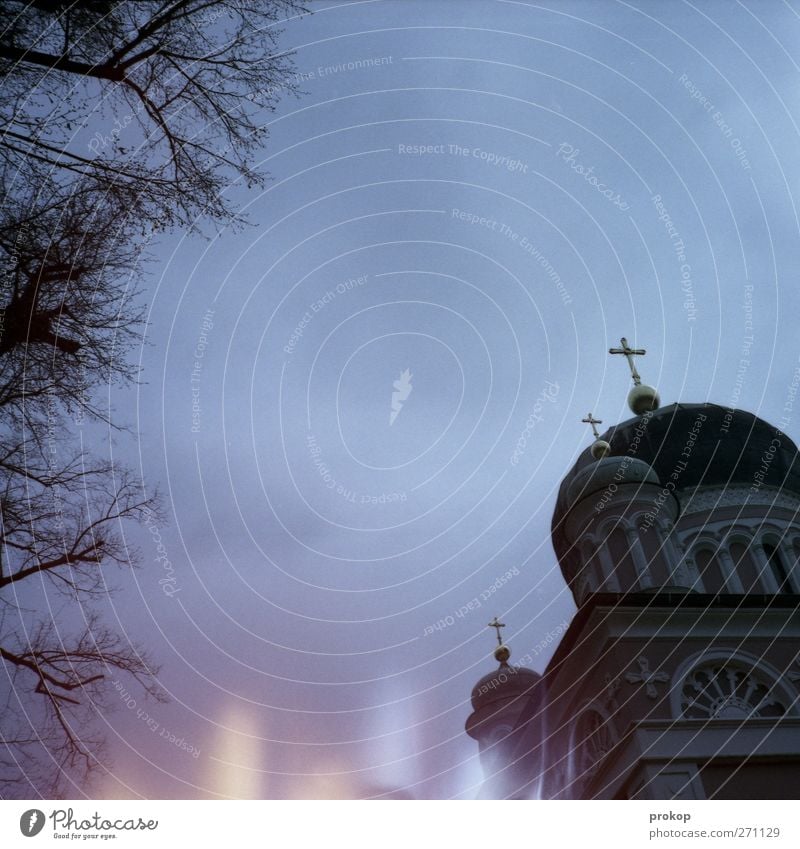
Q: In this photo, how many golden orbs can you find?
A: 3